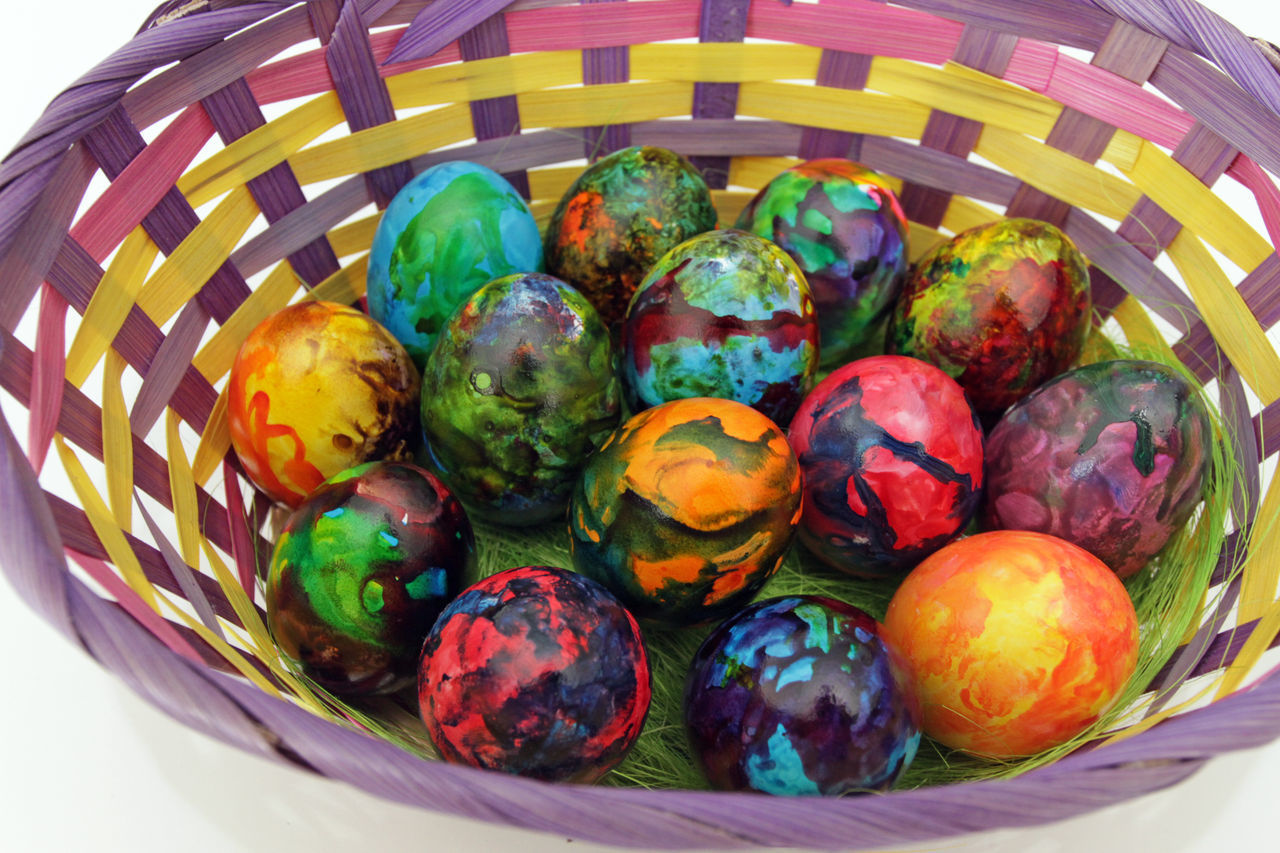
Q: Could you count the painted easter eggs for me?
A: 14